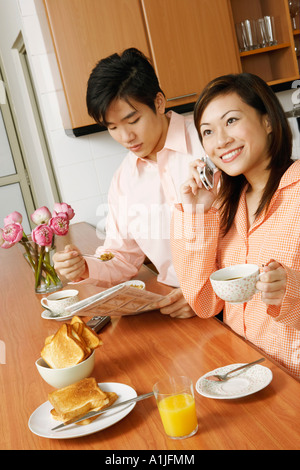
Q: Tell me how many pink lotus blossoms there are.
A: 6